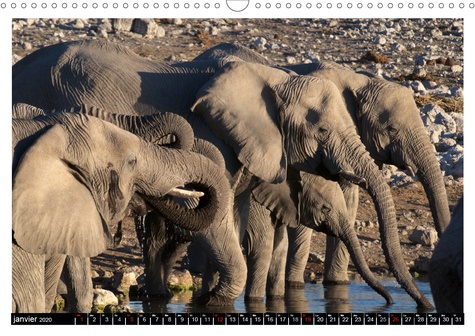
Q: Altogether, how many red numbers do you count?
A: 5